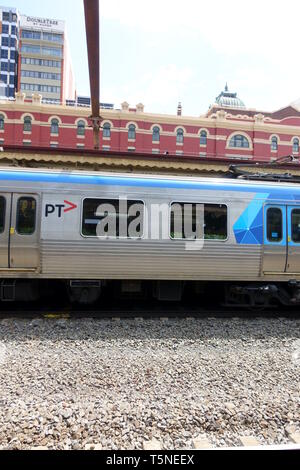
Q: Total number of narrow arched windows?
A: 11